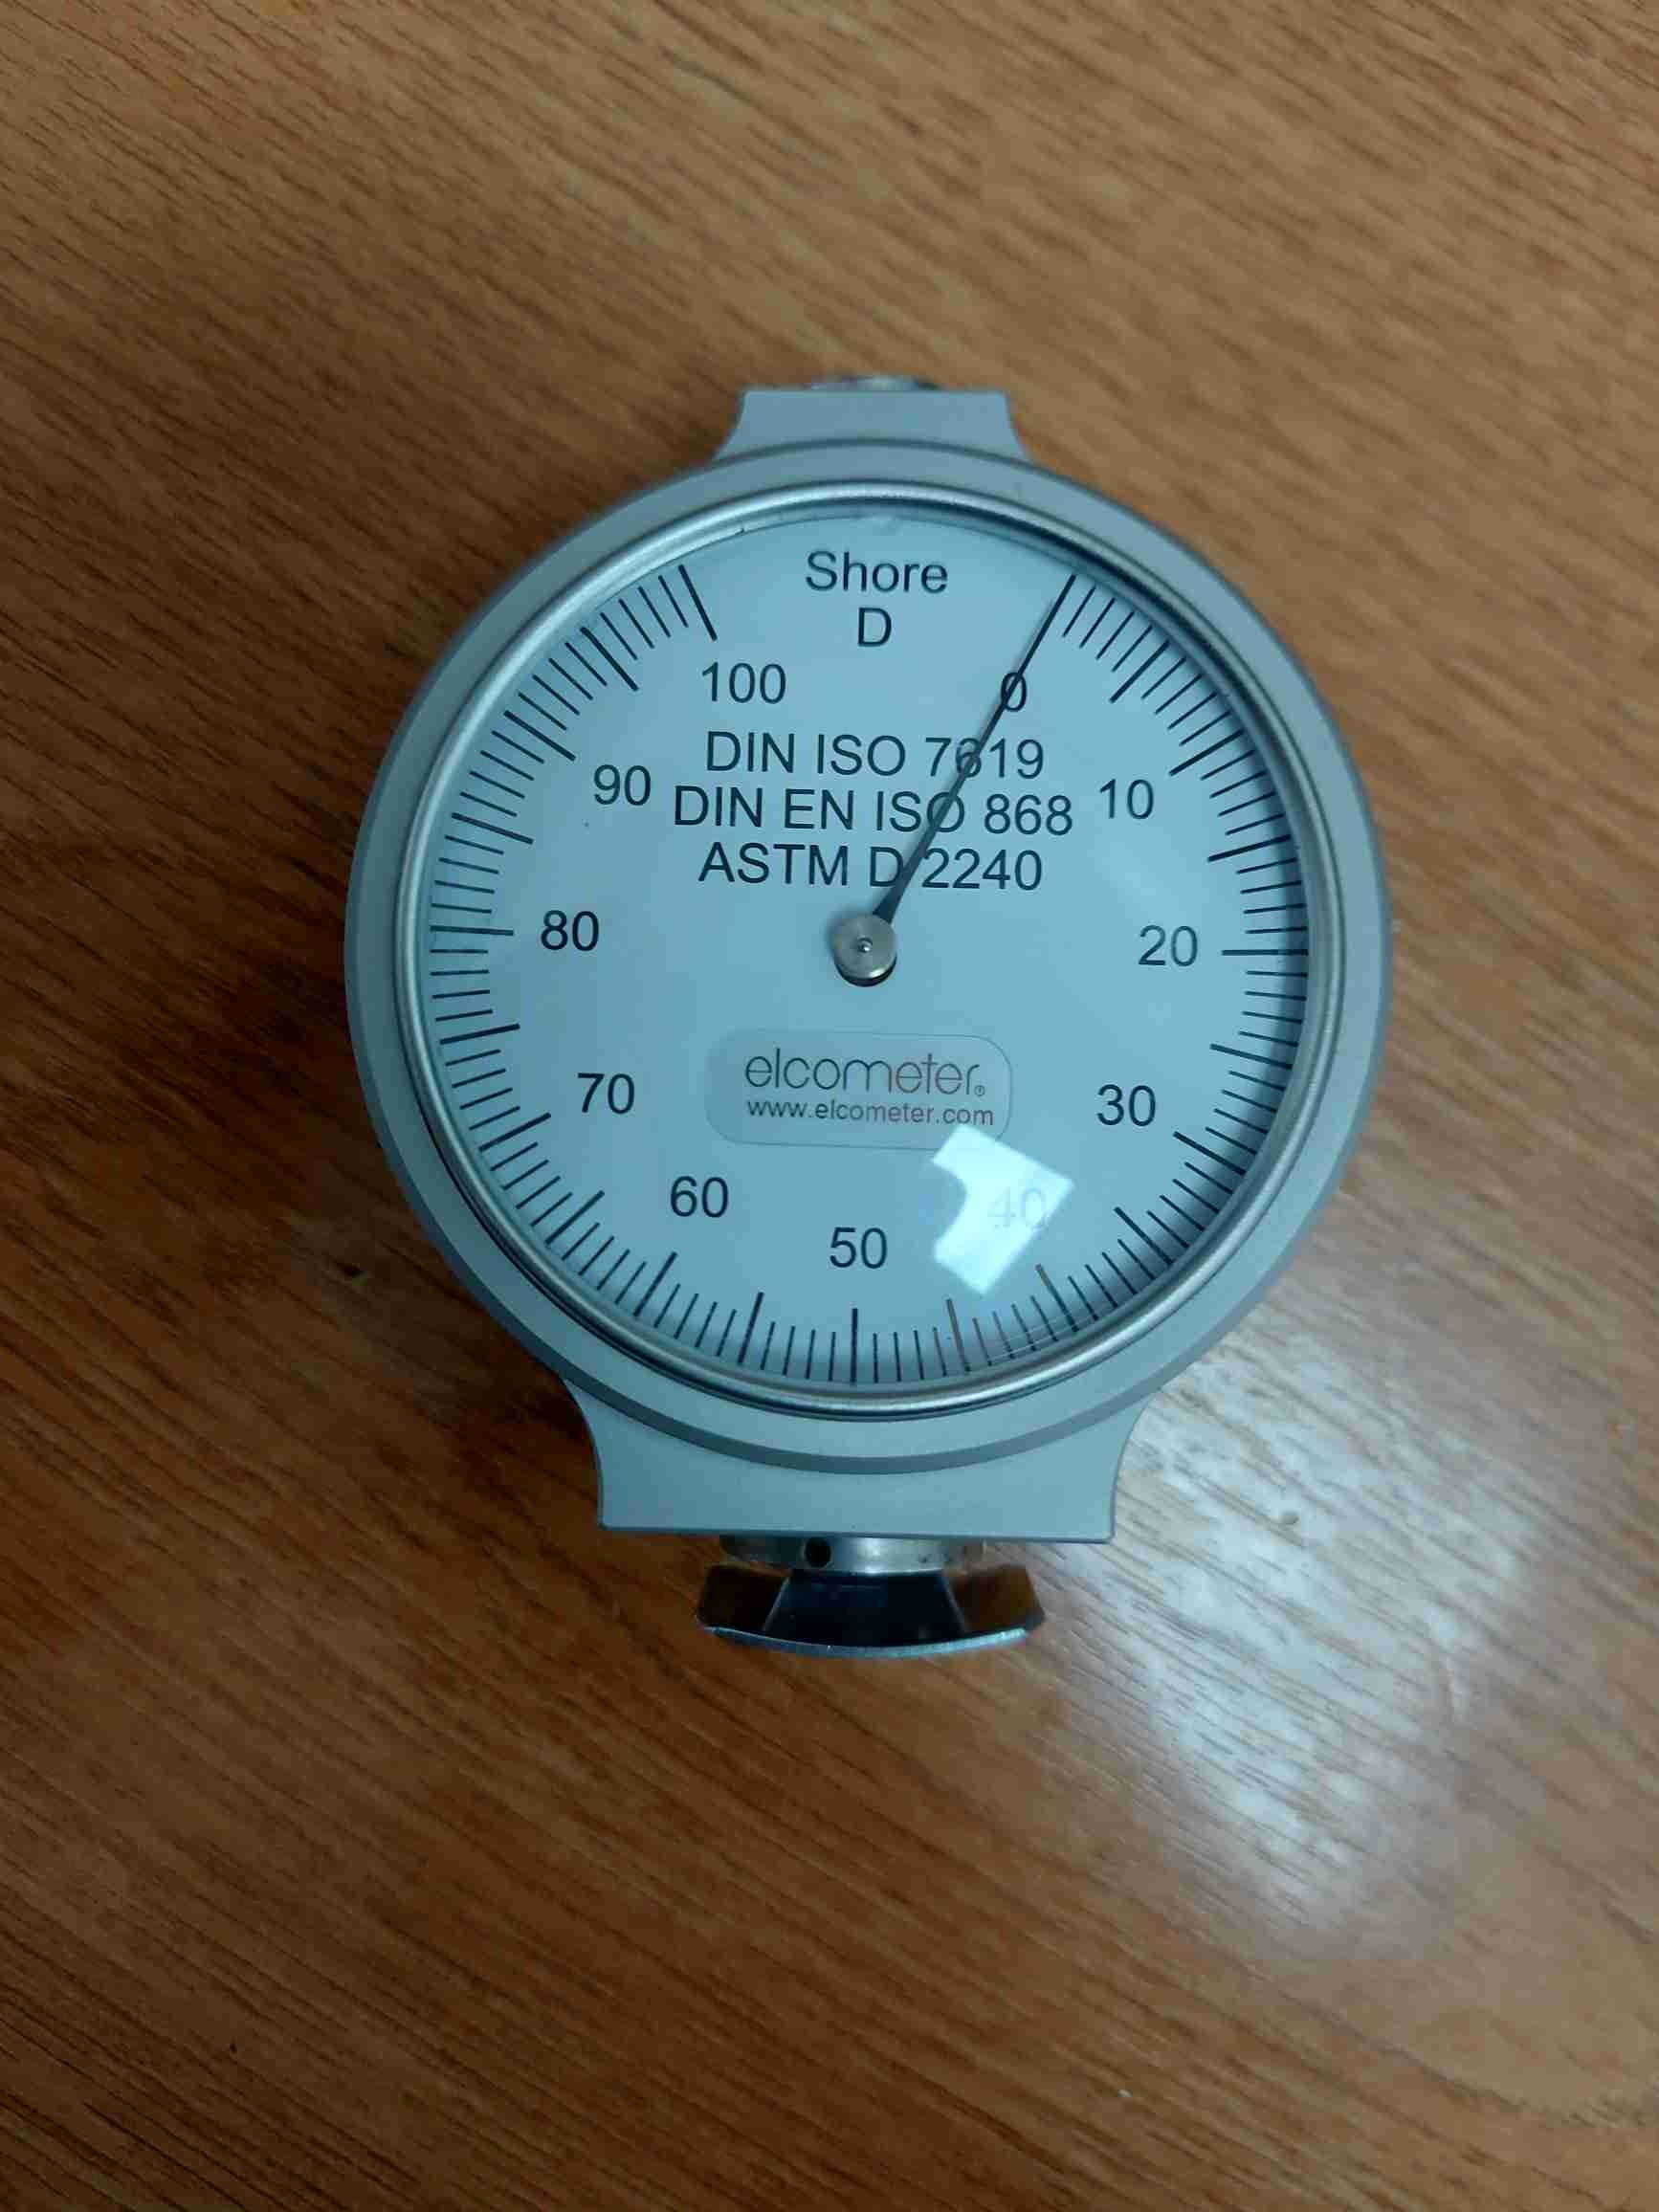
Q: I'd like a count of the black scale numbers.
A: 11